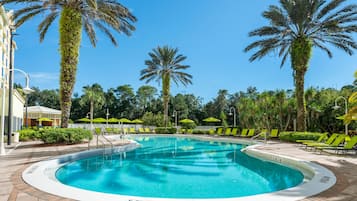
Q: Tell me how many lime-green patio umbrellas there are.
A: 9